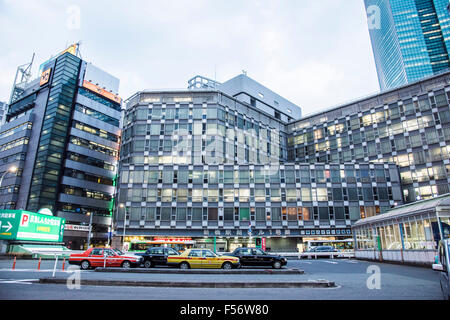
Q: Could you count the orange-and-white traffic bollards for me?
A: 3